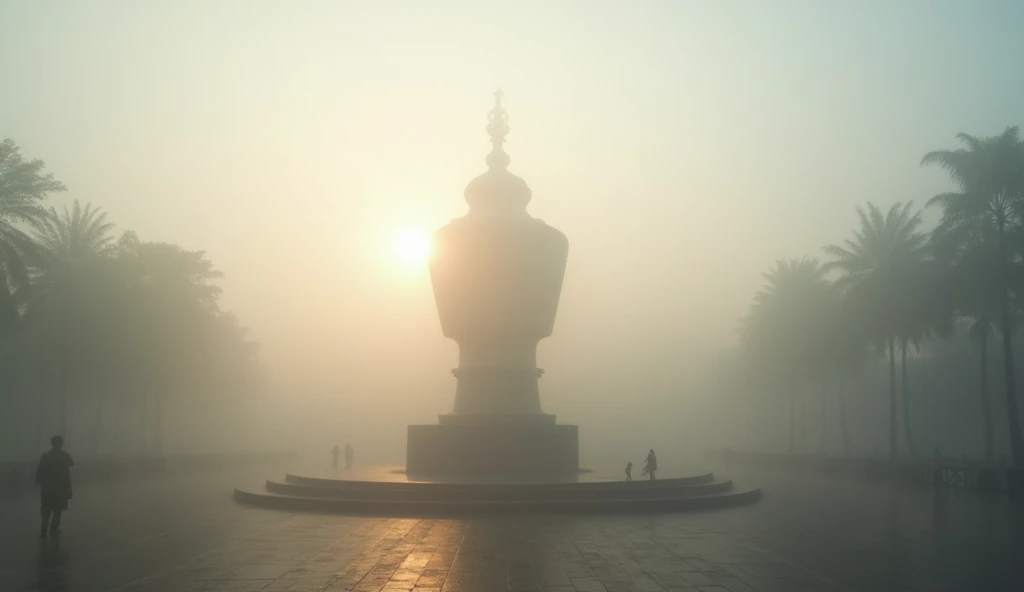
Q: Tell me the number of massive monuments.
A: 1